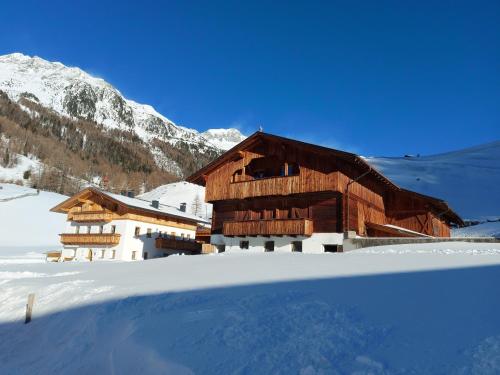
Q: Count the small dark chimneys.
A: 2